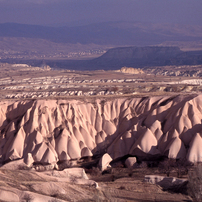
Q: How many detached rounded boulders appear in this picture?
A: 2